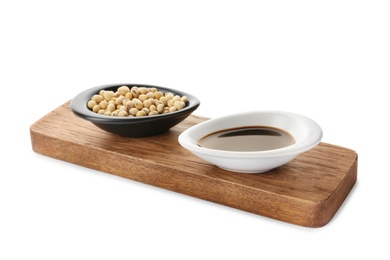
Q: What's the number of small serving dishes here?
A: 2